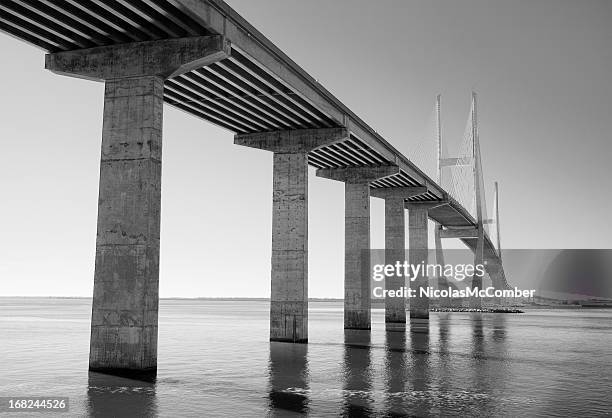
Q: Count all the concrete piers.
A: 5